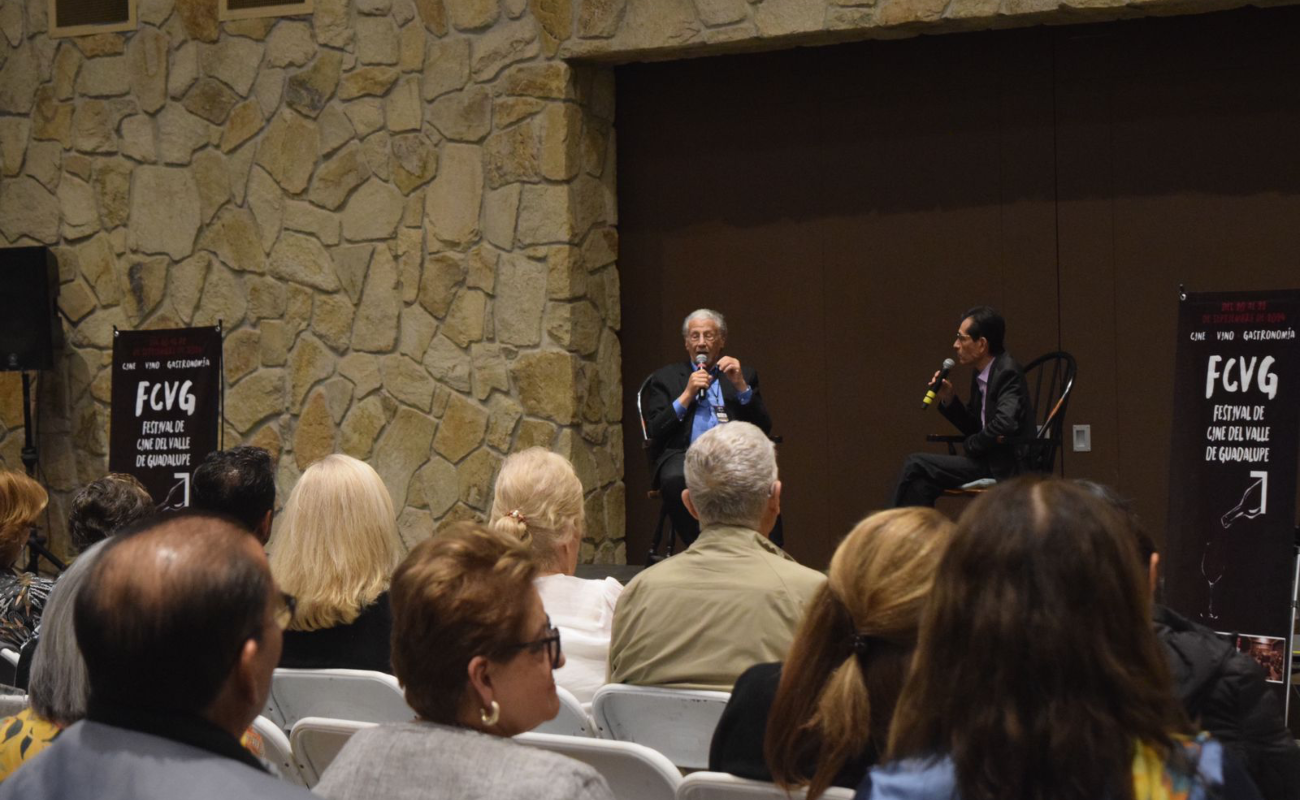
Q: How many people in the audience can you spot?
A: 12